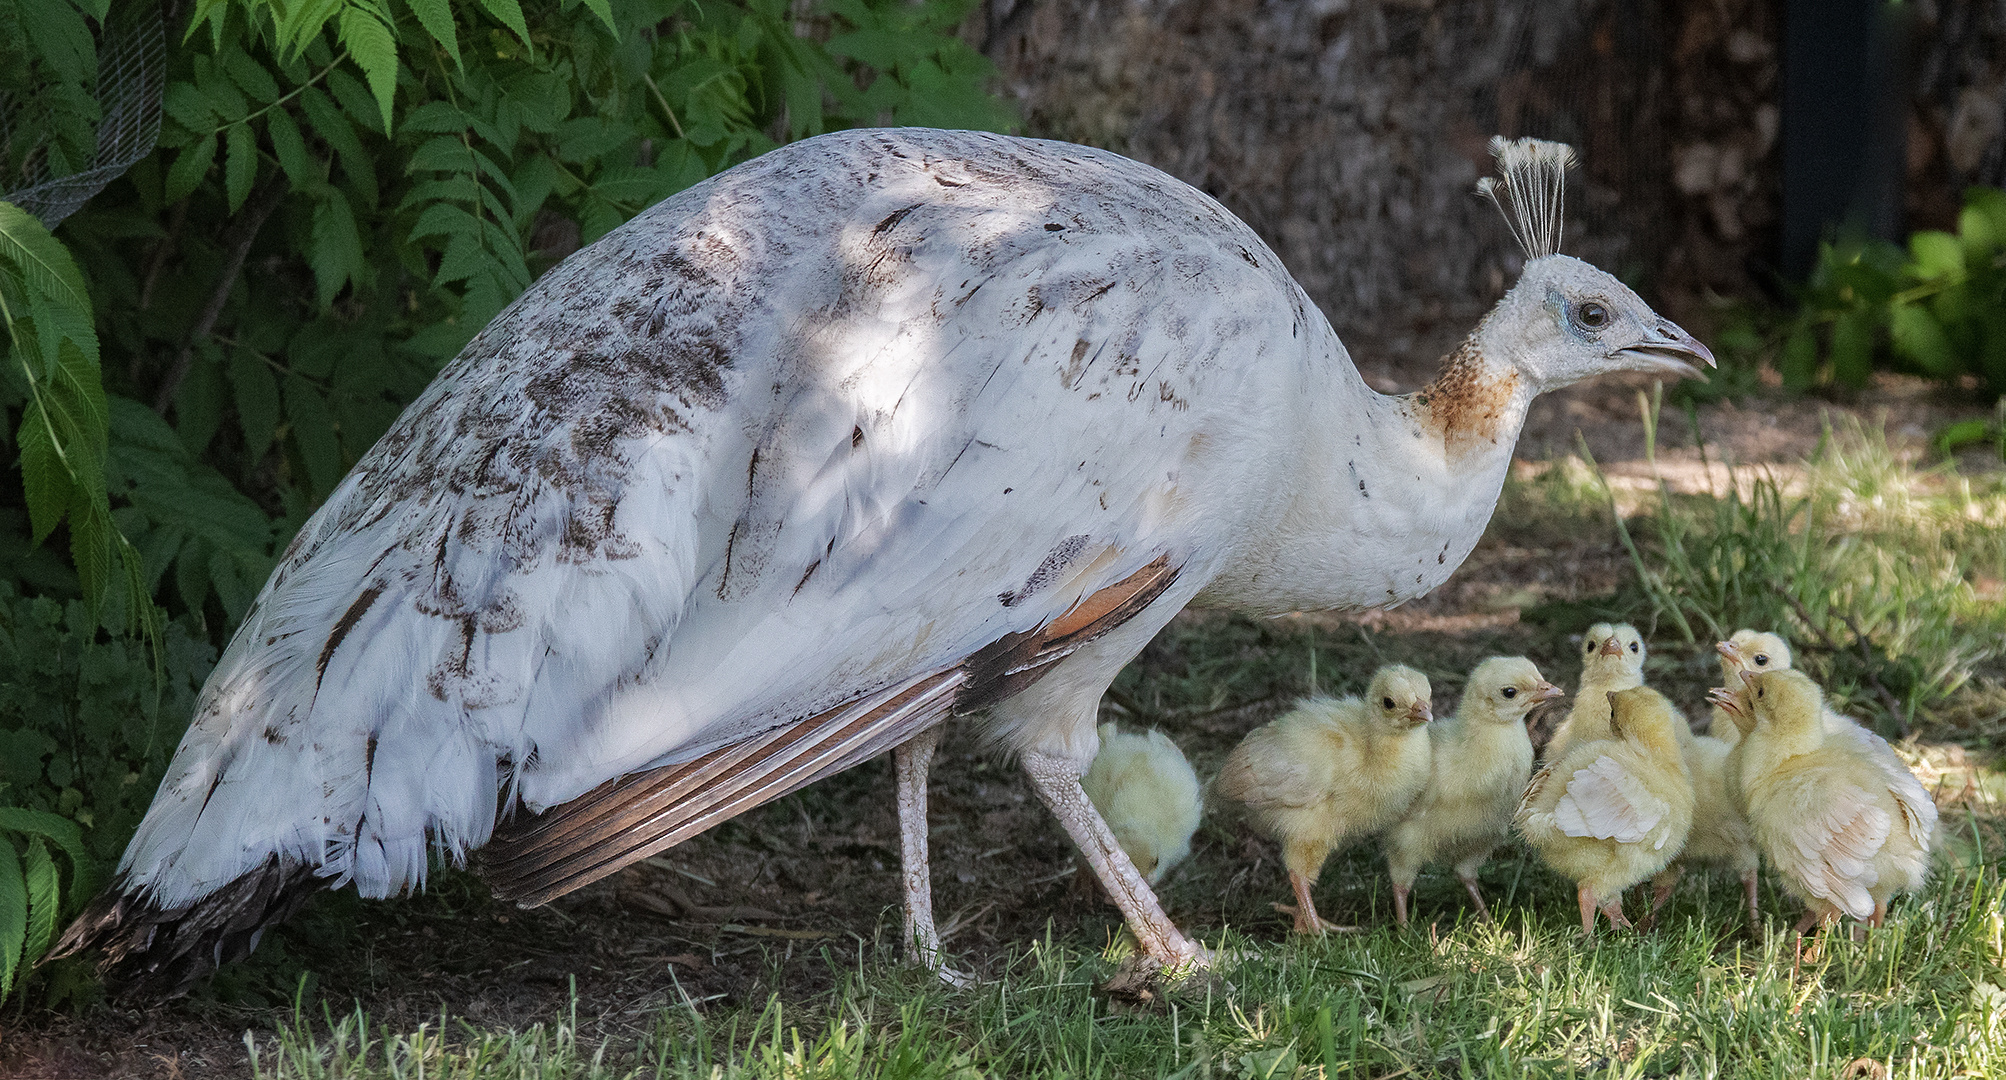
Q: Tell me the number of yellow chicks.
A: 8